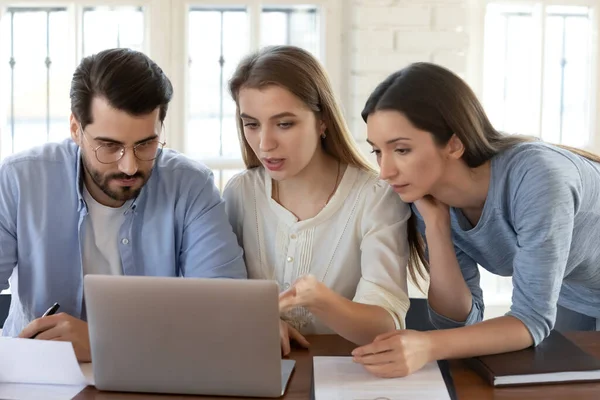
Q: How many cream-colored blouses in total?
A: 1